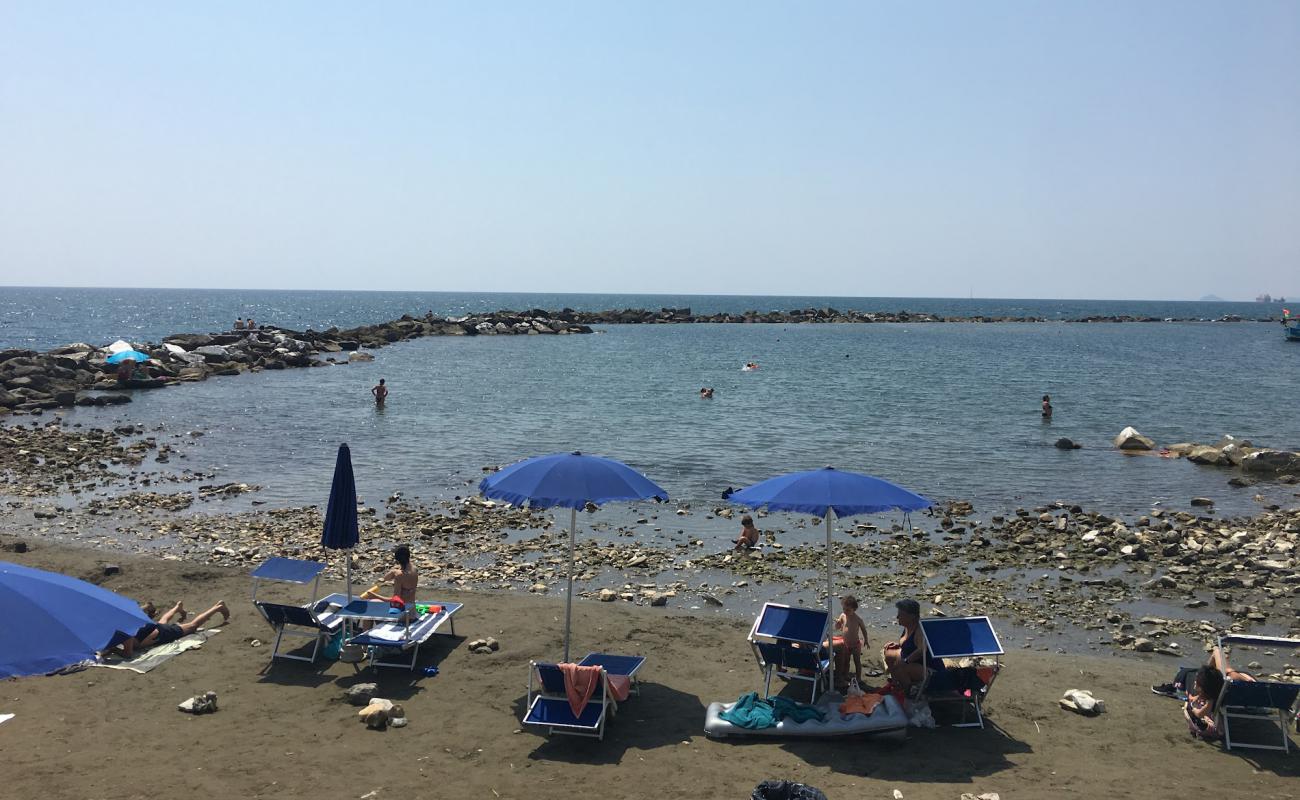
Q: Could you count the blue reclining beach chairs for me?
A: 6